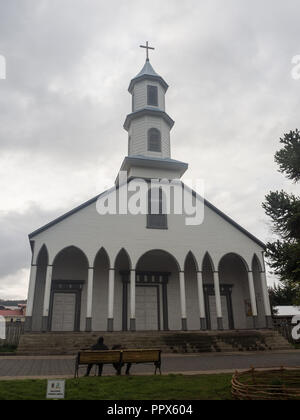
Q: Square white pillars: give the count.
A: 10